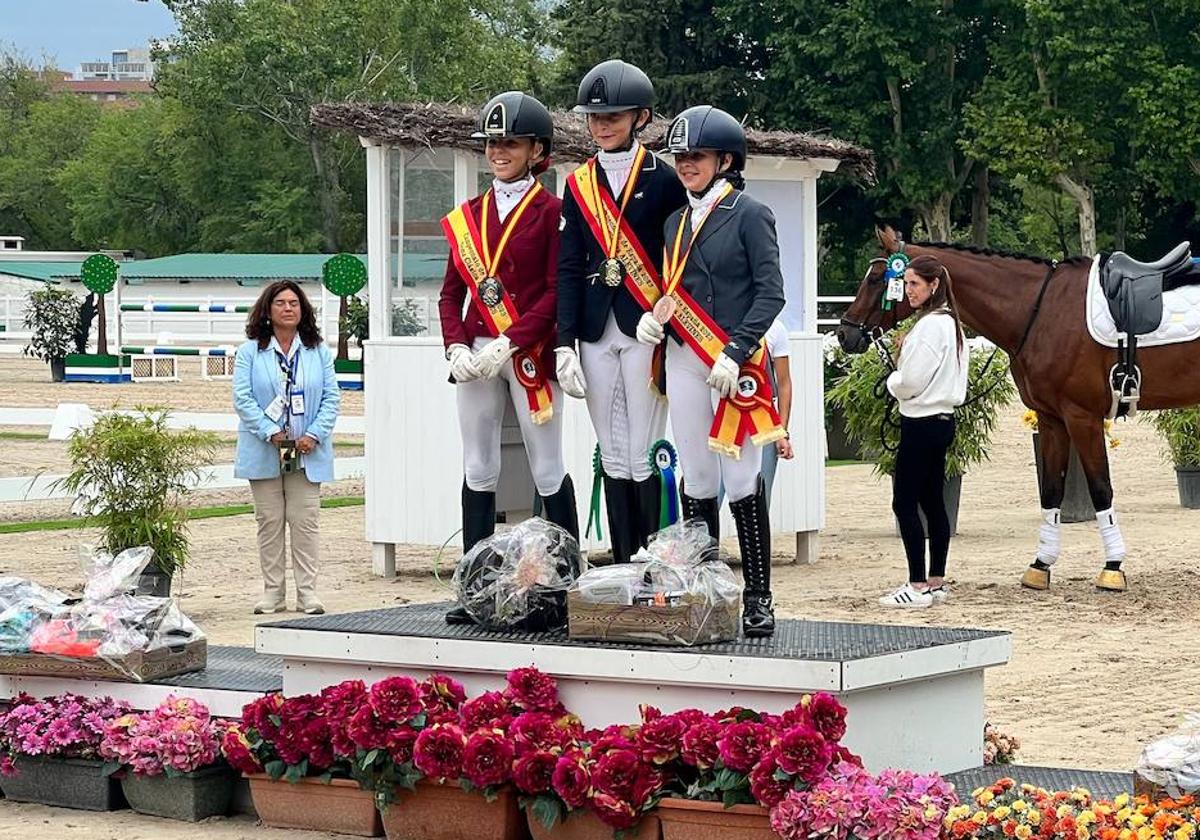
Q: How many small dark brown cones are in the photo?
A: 0